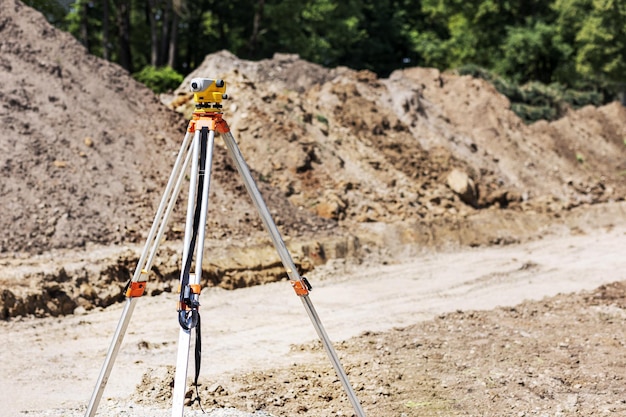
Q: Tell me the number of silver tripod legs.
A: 3